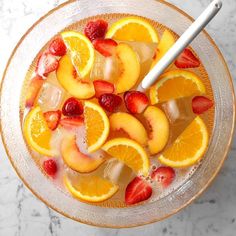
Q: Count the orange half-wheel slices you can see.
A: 8